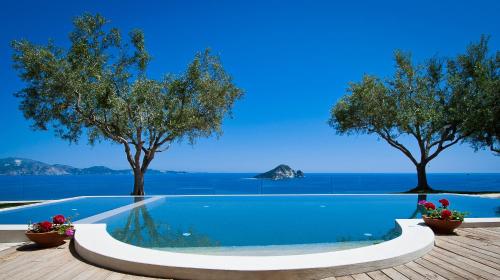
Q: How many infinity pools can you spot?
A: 1